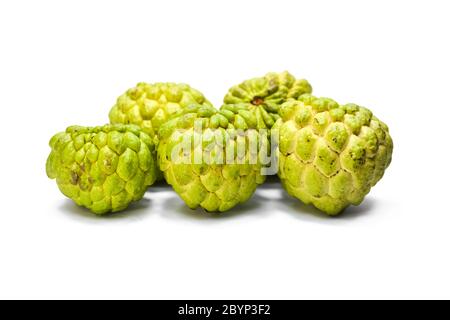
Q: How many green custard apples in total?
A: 5